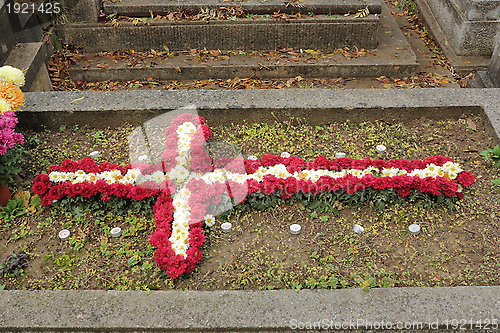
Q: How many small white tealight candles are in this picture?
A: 12